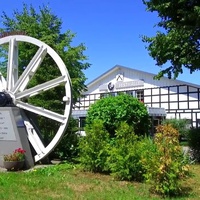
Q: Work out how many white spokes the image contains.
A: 6